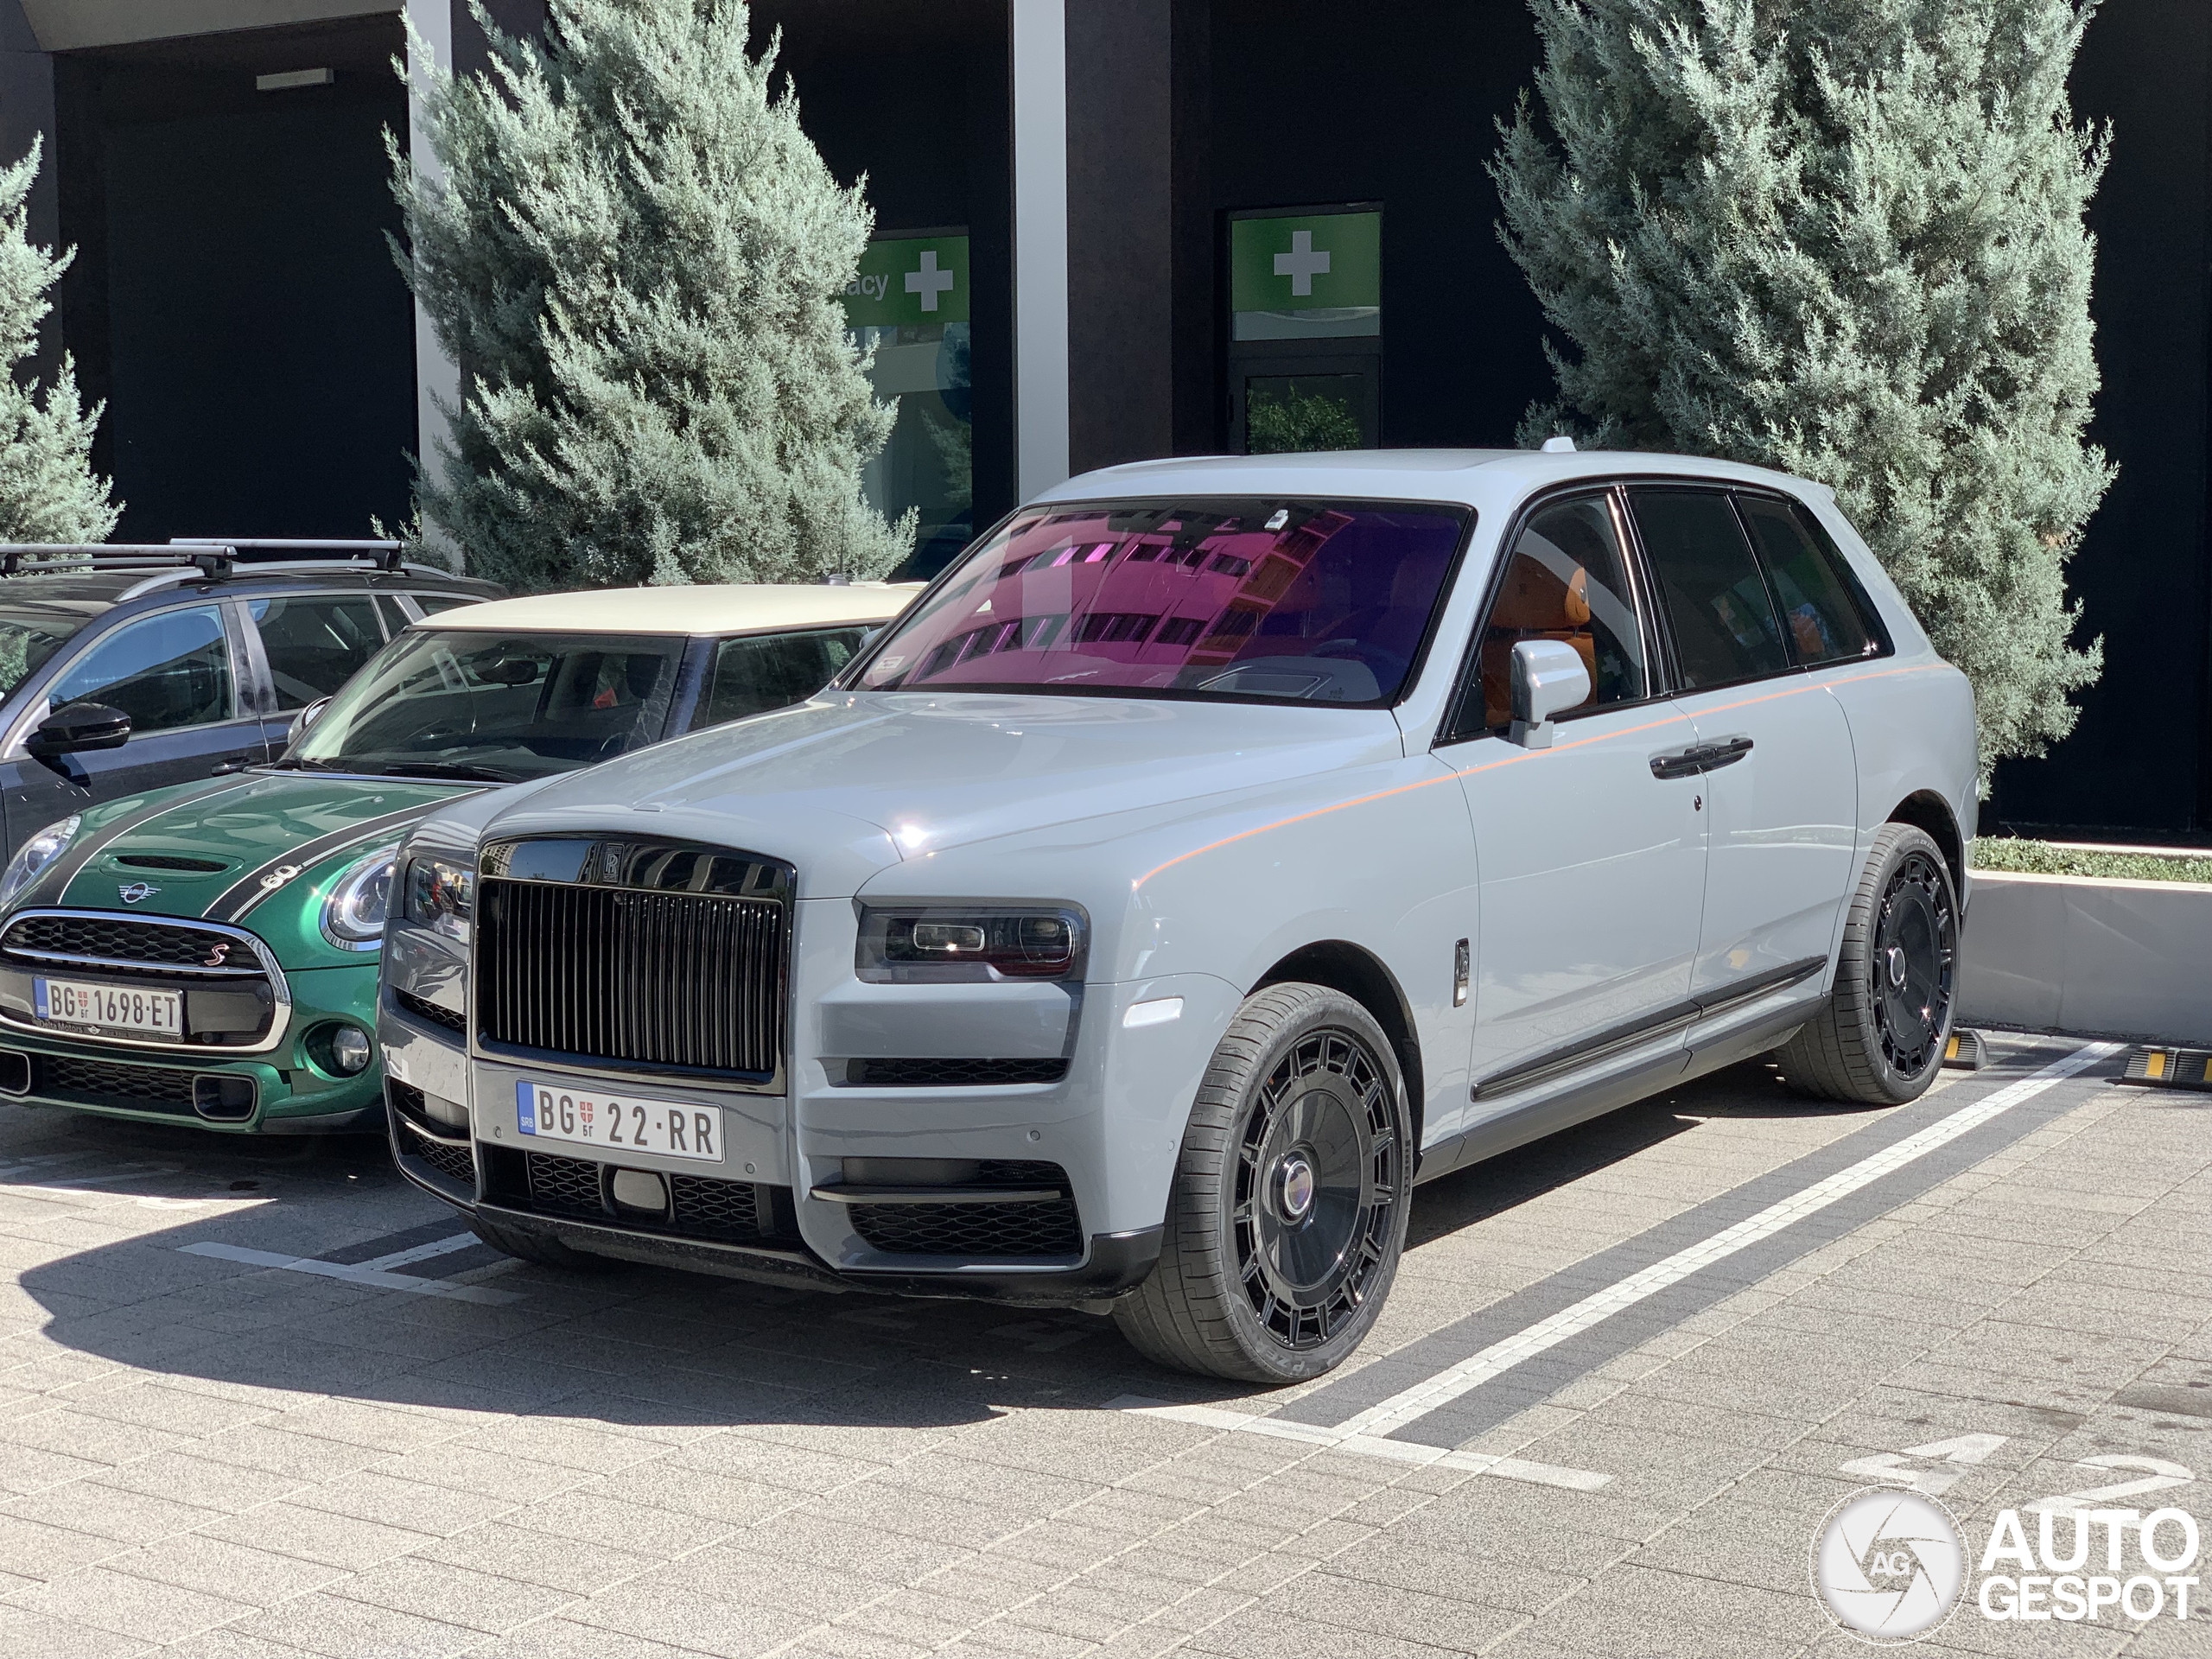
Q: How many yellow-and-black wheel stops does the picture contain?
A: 2